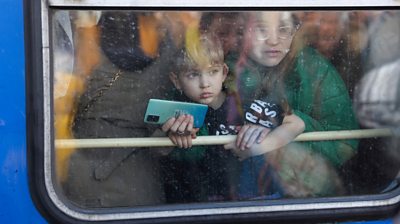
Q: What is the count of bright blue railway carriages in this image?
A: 1